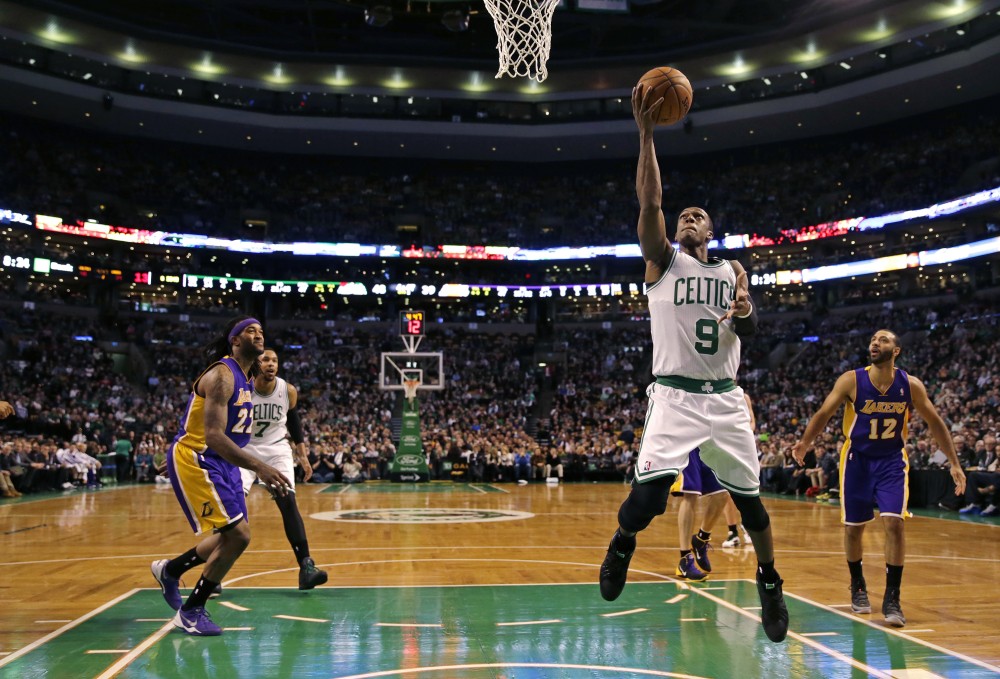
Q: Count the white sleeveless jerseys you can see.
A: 2